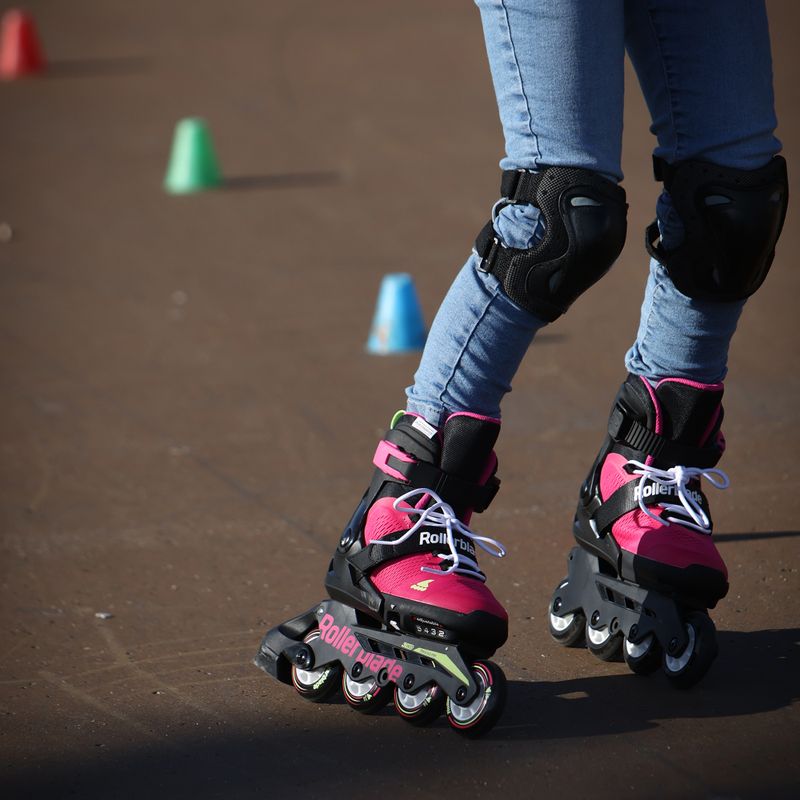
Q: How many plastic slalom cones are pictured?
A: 3